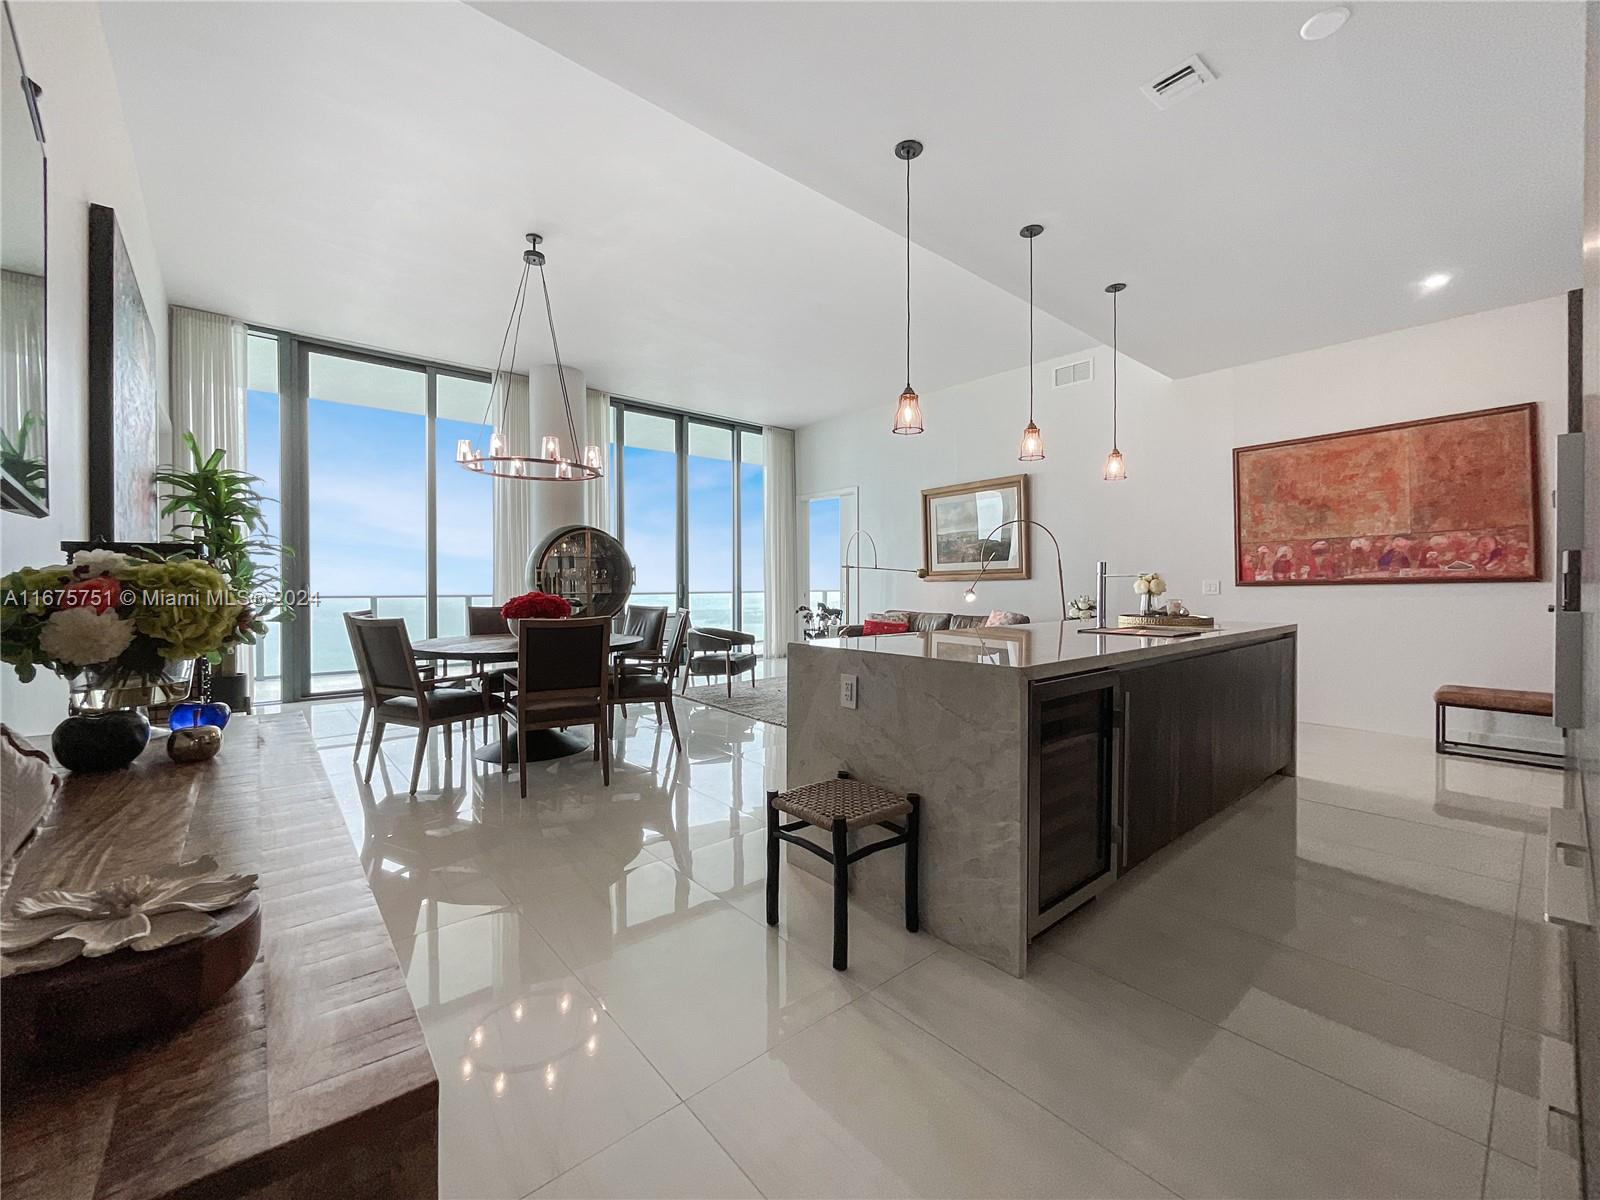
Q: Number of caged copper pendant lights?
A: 3